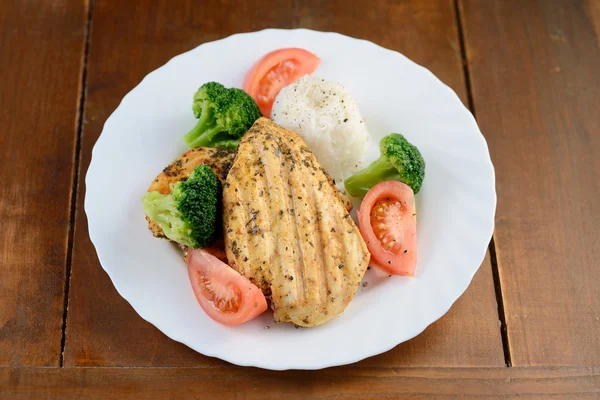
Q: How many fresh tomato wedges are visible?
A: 3